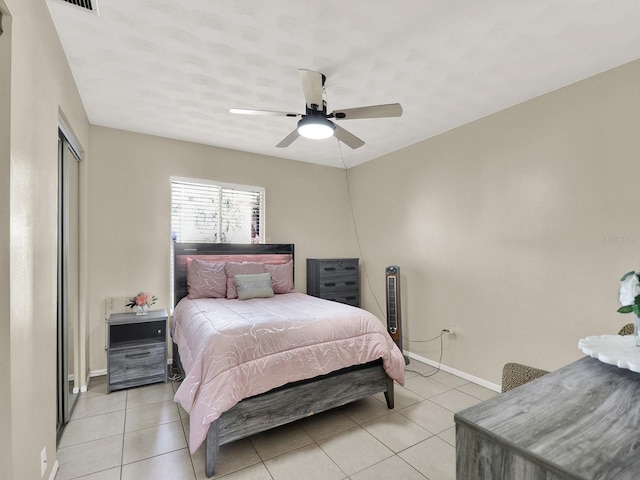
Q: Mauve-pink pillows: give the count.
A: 3